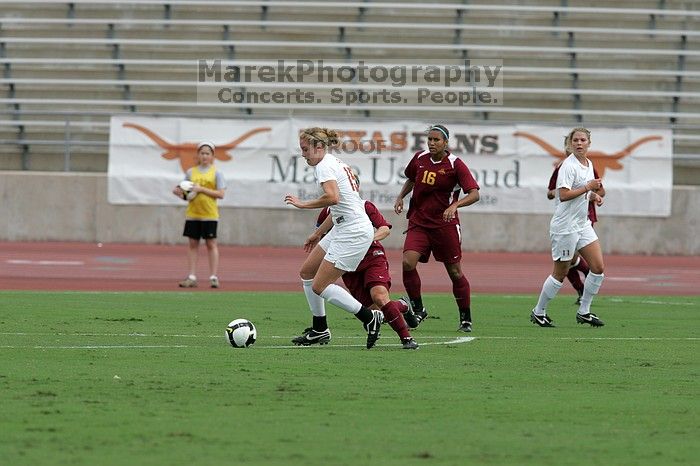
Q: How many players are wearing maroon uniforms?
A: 3